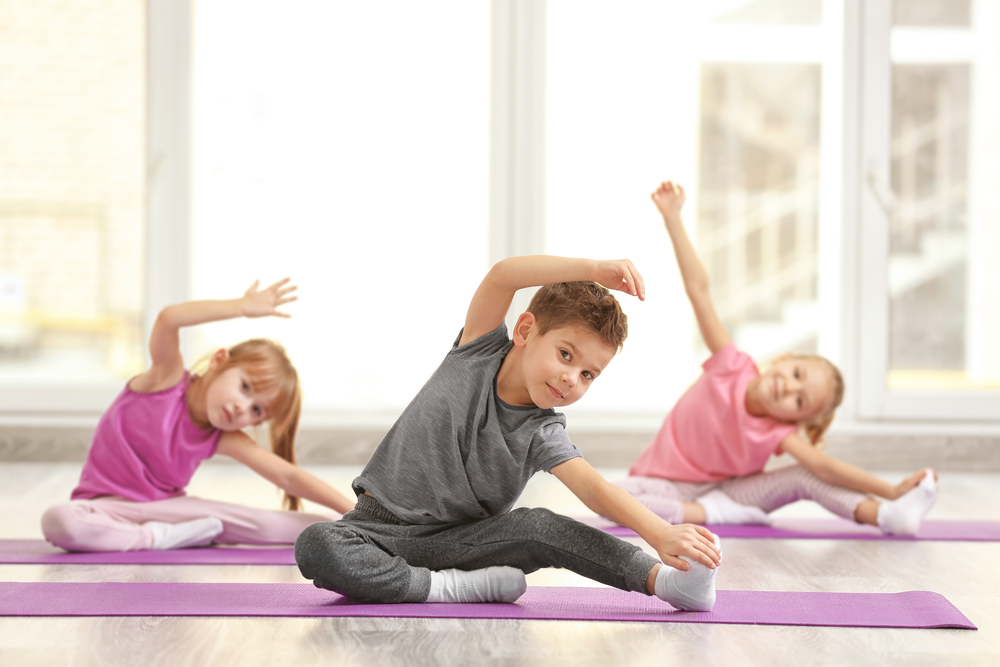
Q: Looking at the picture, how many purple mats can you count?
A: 3